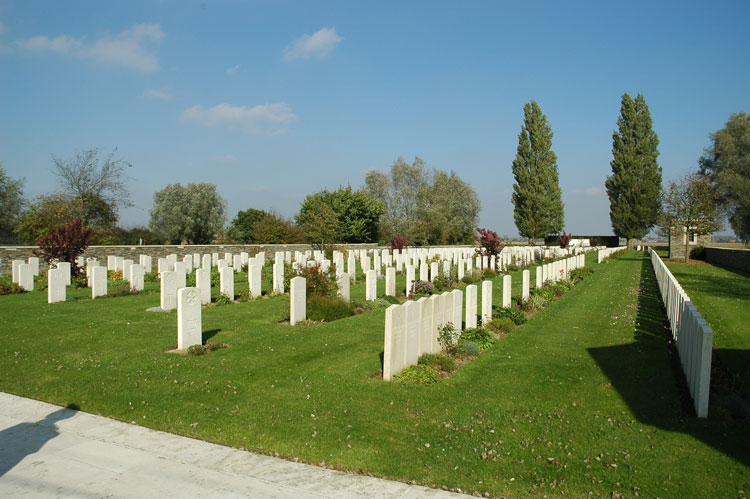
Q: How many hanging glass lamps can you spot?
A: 0